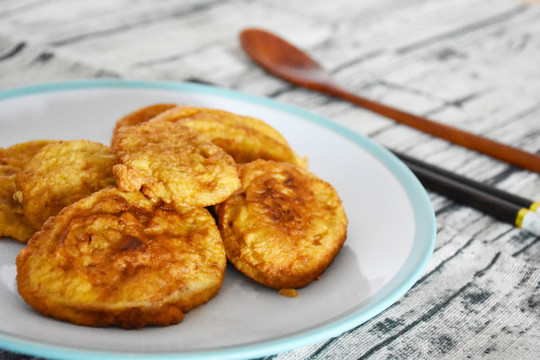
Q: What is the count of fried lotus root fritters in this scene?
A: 7